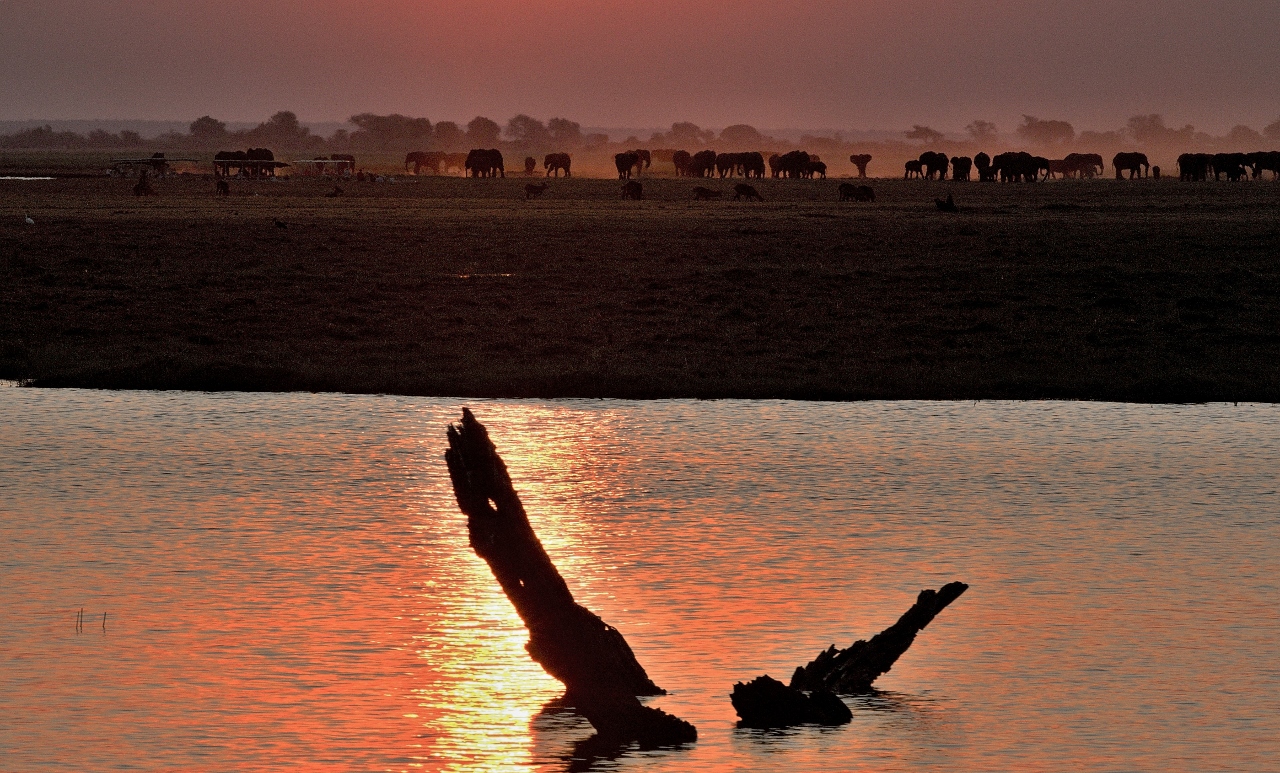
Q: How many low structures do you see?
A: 3